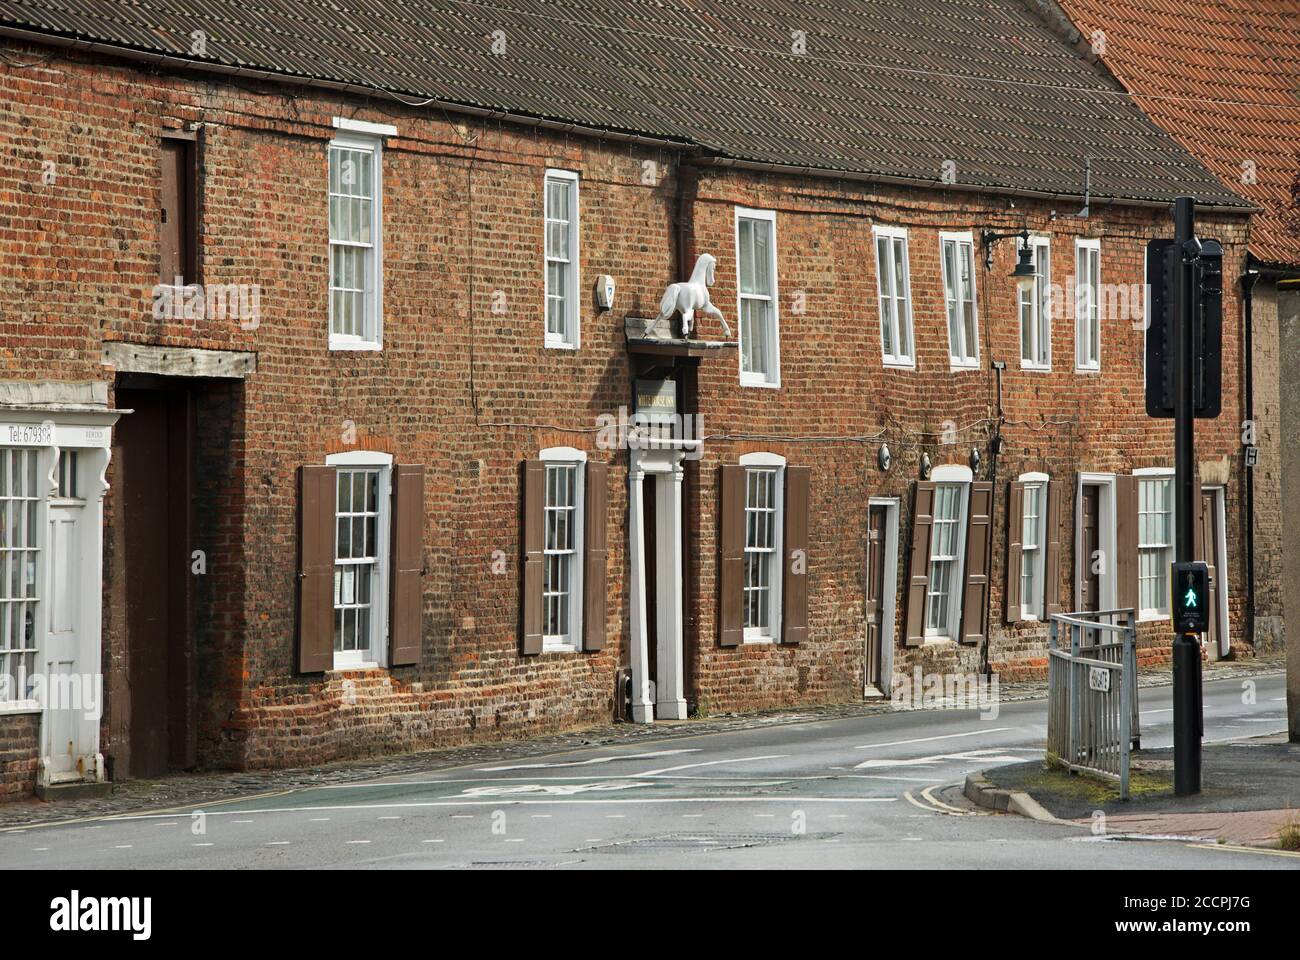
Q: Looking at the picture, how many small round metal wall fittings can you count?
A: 3